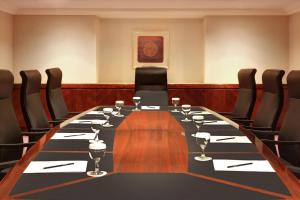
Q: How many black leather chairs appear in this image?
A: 7